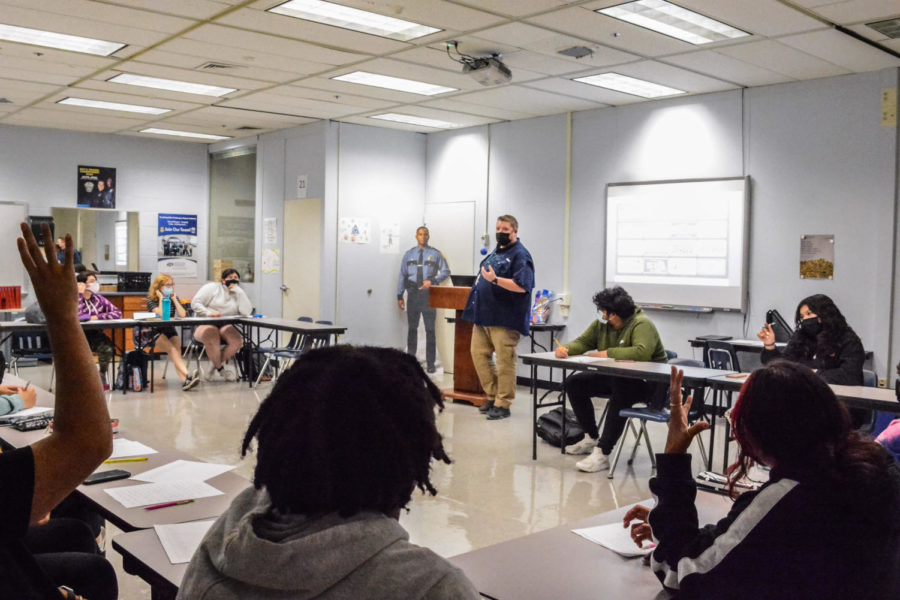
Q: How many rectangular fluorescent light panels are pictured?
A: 9